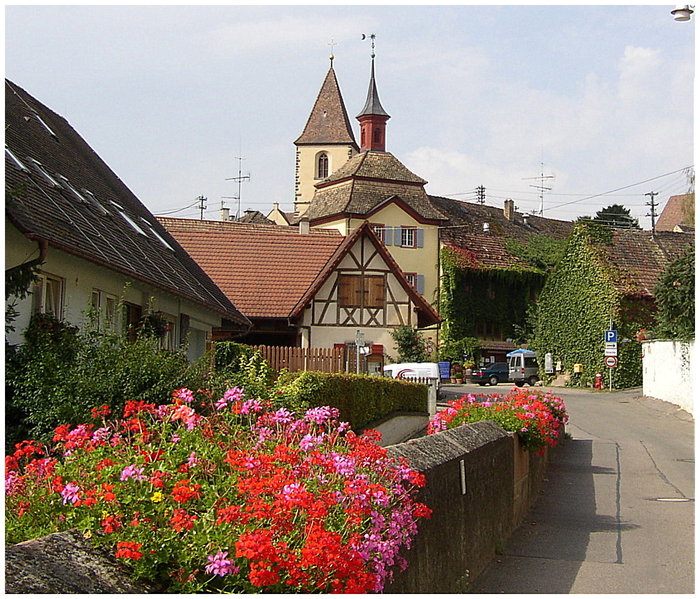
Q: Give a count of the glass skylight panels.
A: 7